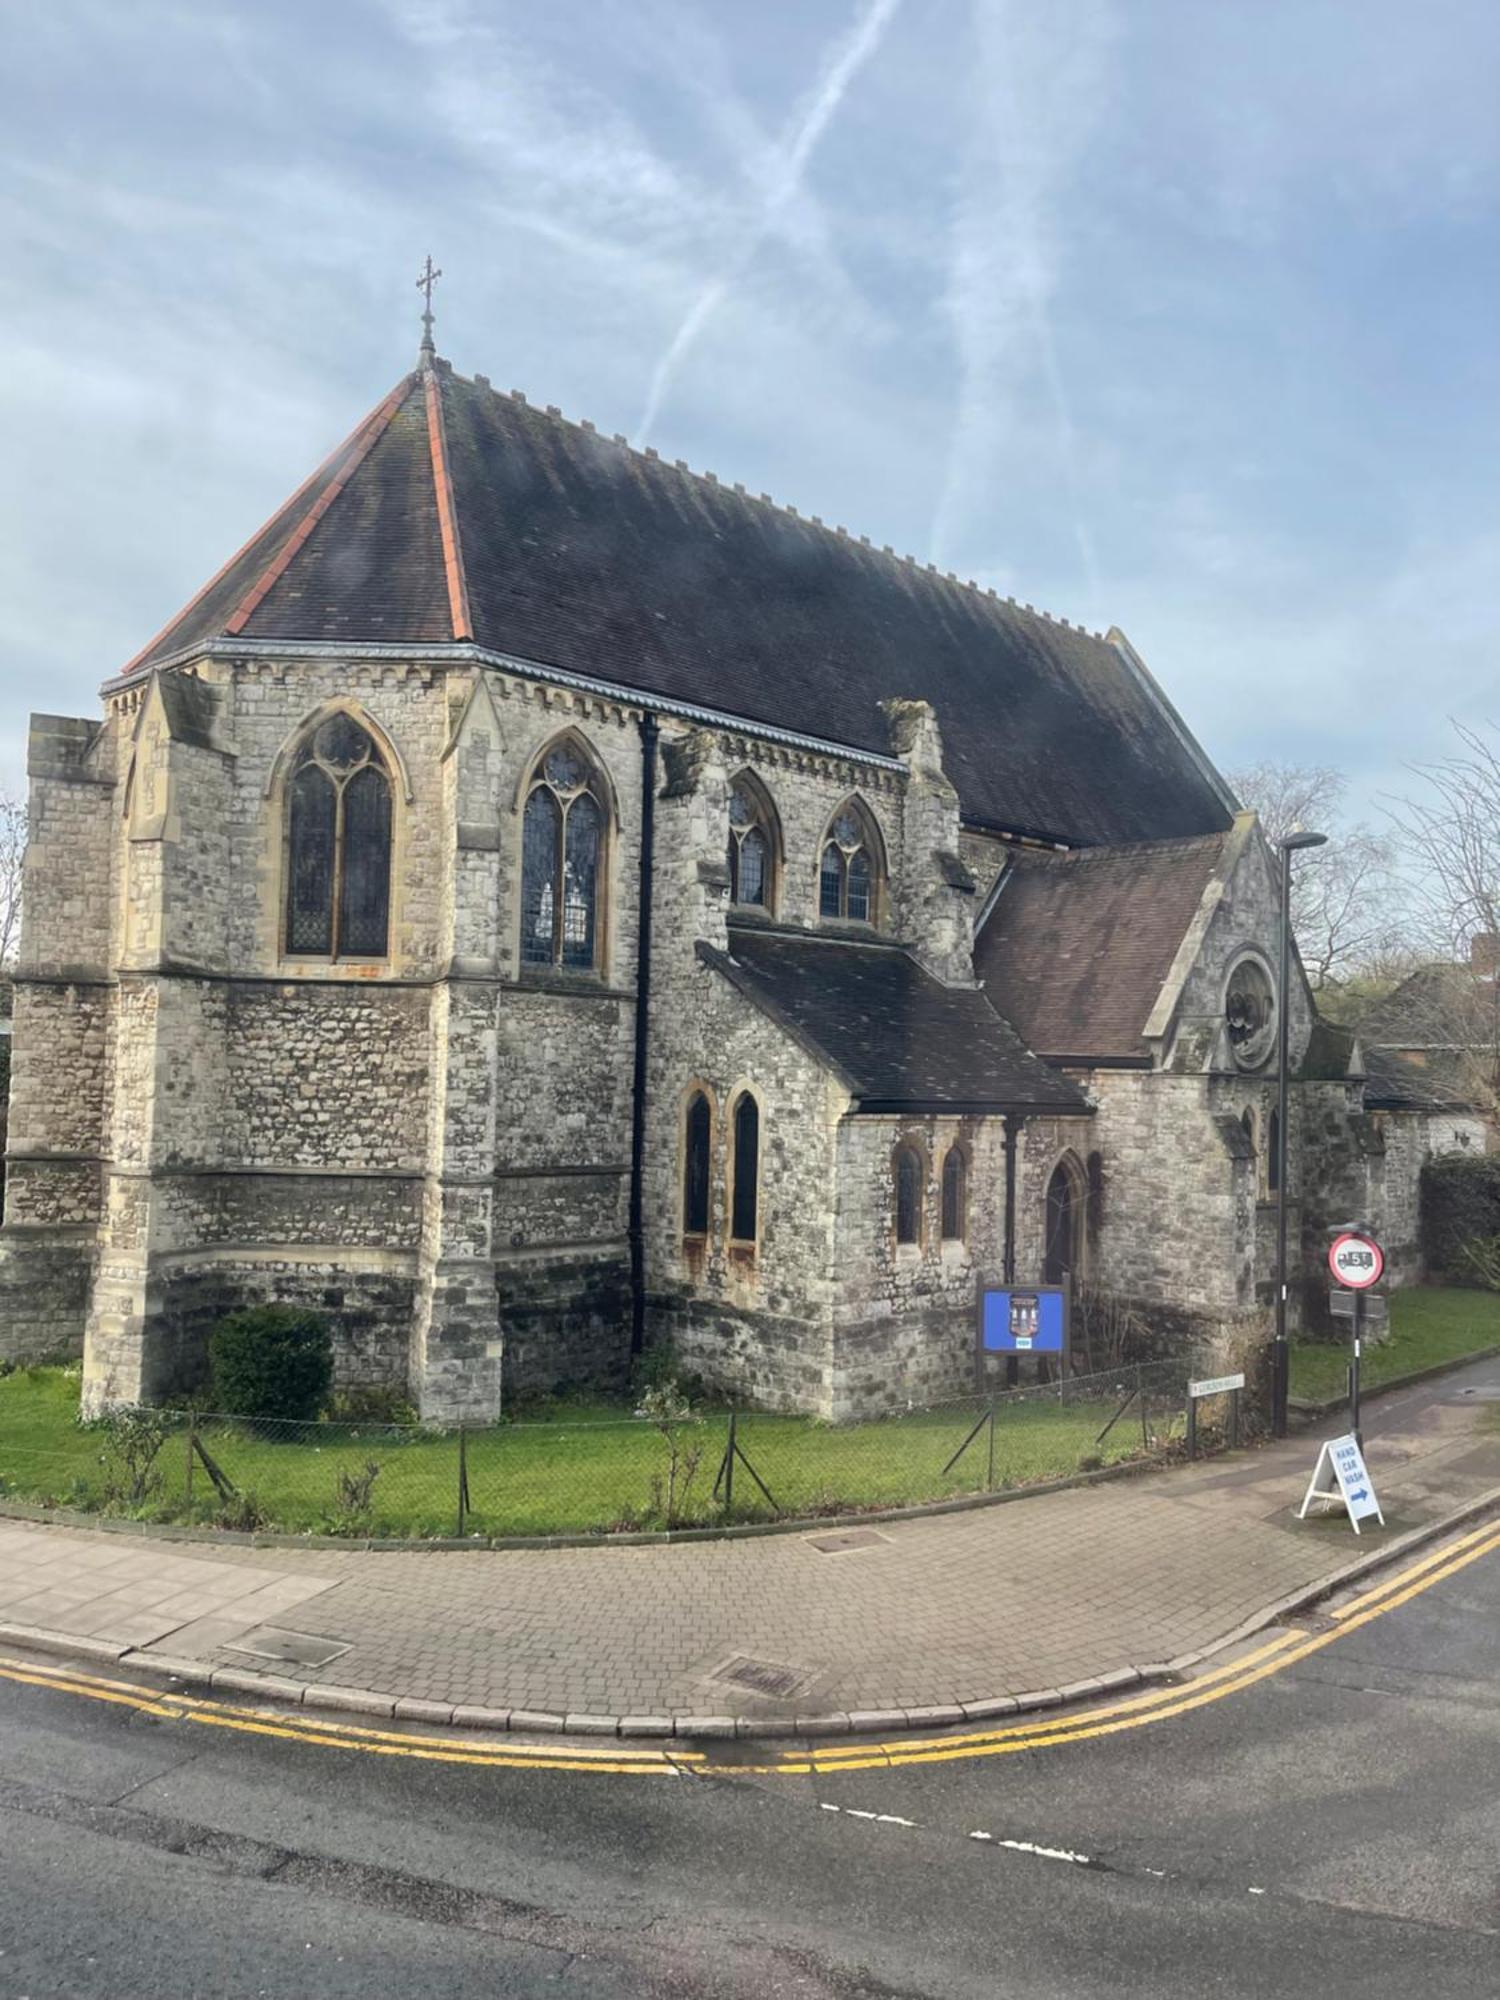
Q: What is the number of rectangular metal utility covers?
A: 3